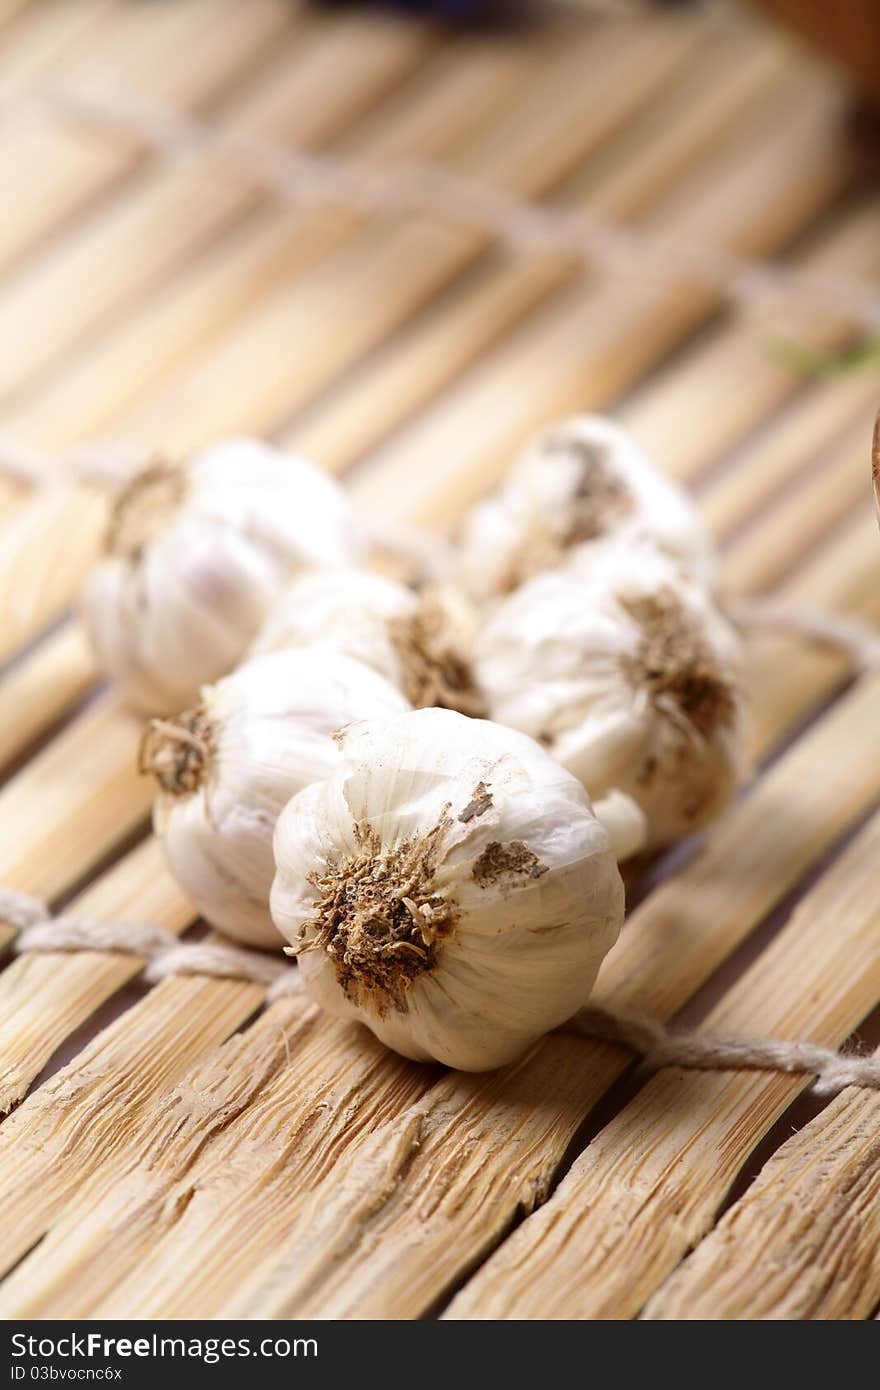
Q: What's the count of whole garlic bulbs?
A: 6